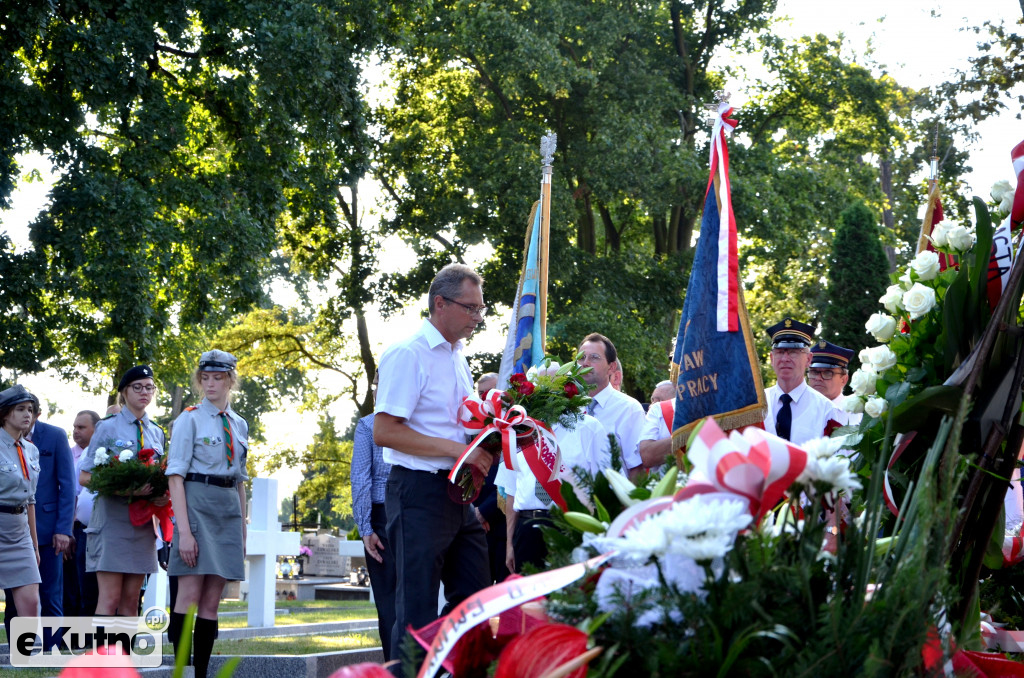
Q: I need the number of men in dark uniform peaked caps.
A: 2